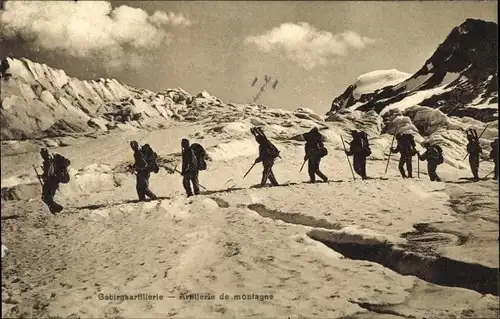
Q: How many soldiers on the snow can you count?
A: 10